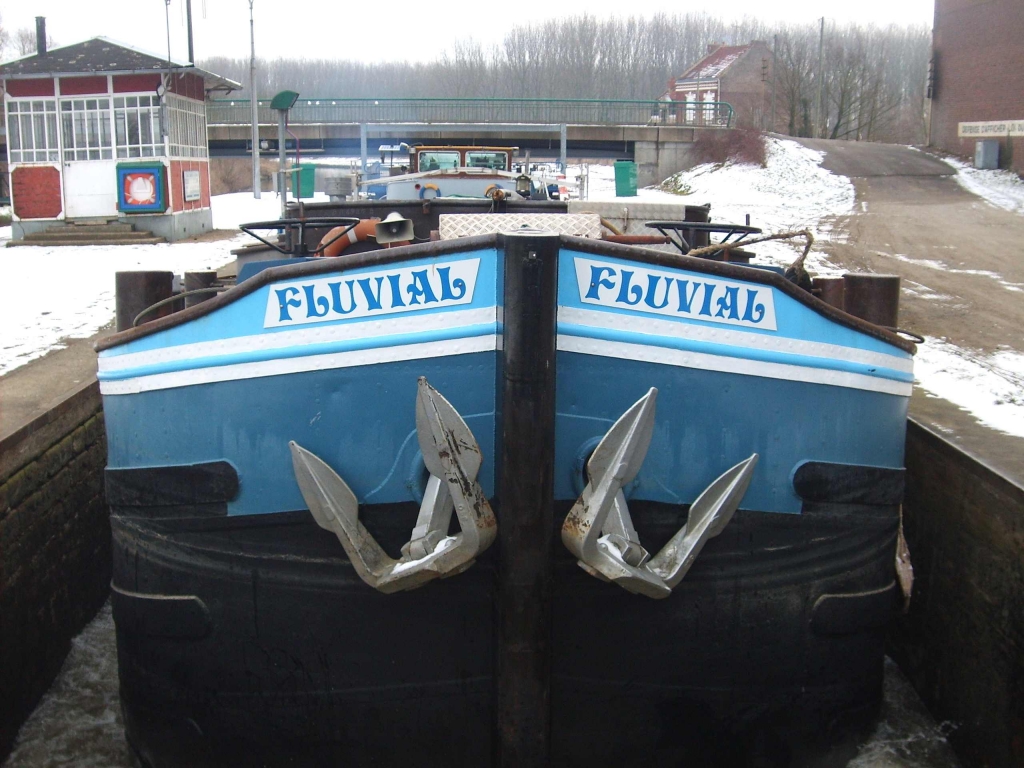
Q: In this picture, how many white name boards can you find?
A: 2